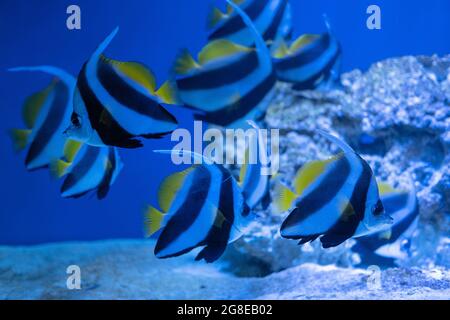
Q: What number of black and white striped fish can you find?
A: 10